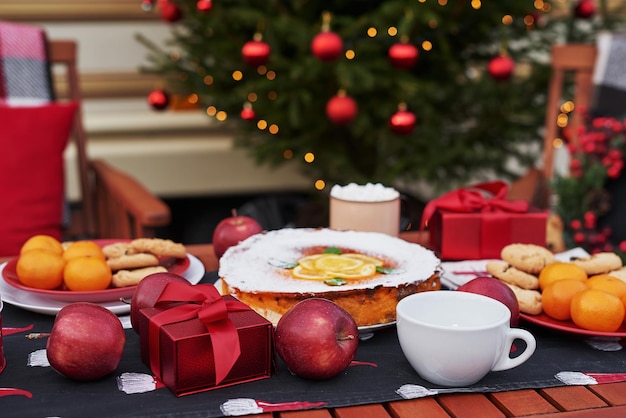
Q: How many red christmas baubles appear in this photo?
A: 11